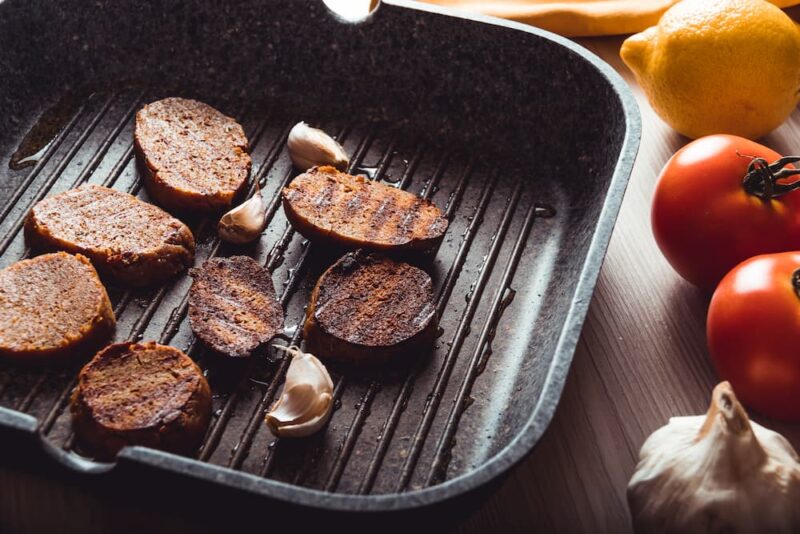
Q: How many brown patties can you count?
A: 7